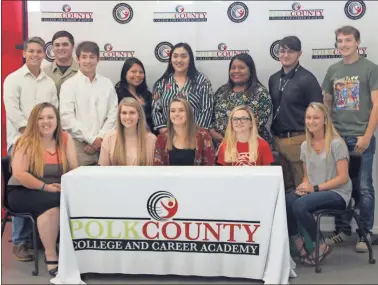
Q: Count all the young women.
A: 8